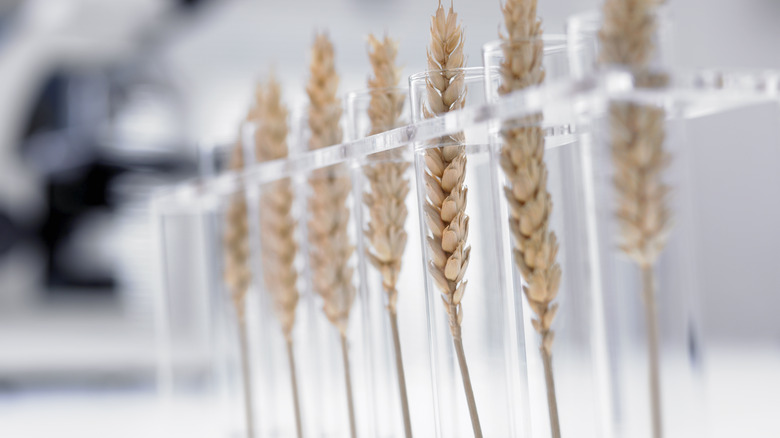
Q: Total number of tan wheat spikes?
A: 7